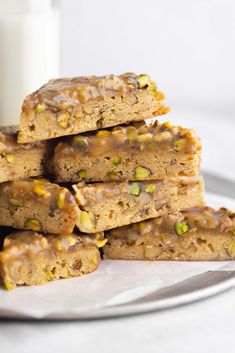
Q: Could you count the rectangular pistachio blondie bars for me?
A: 7